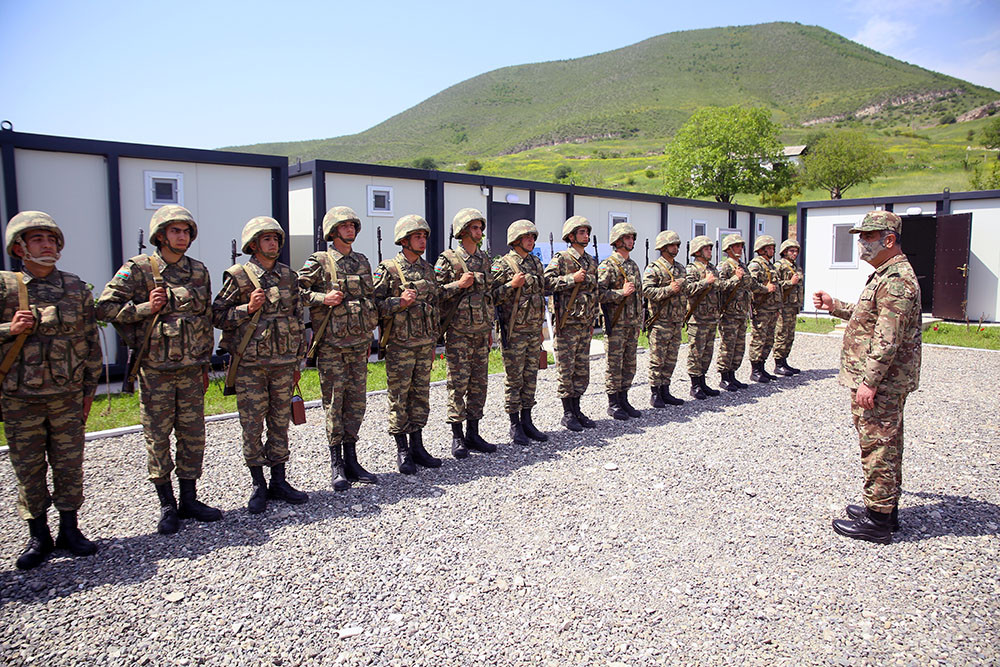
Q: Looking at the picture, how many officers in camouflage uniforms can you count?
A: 15